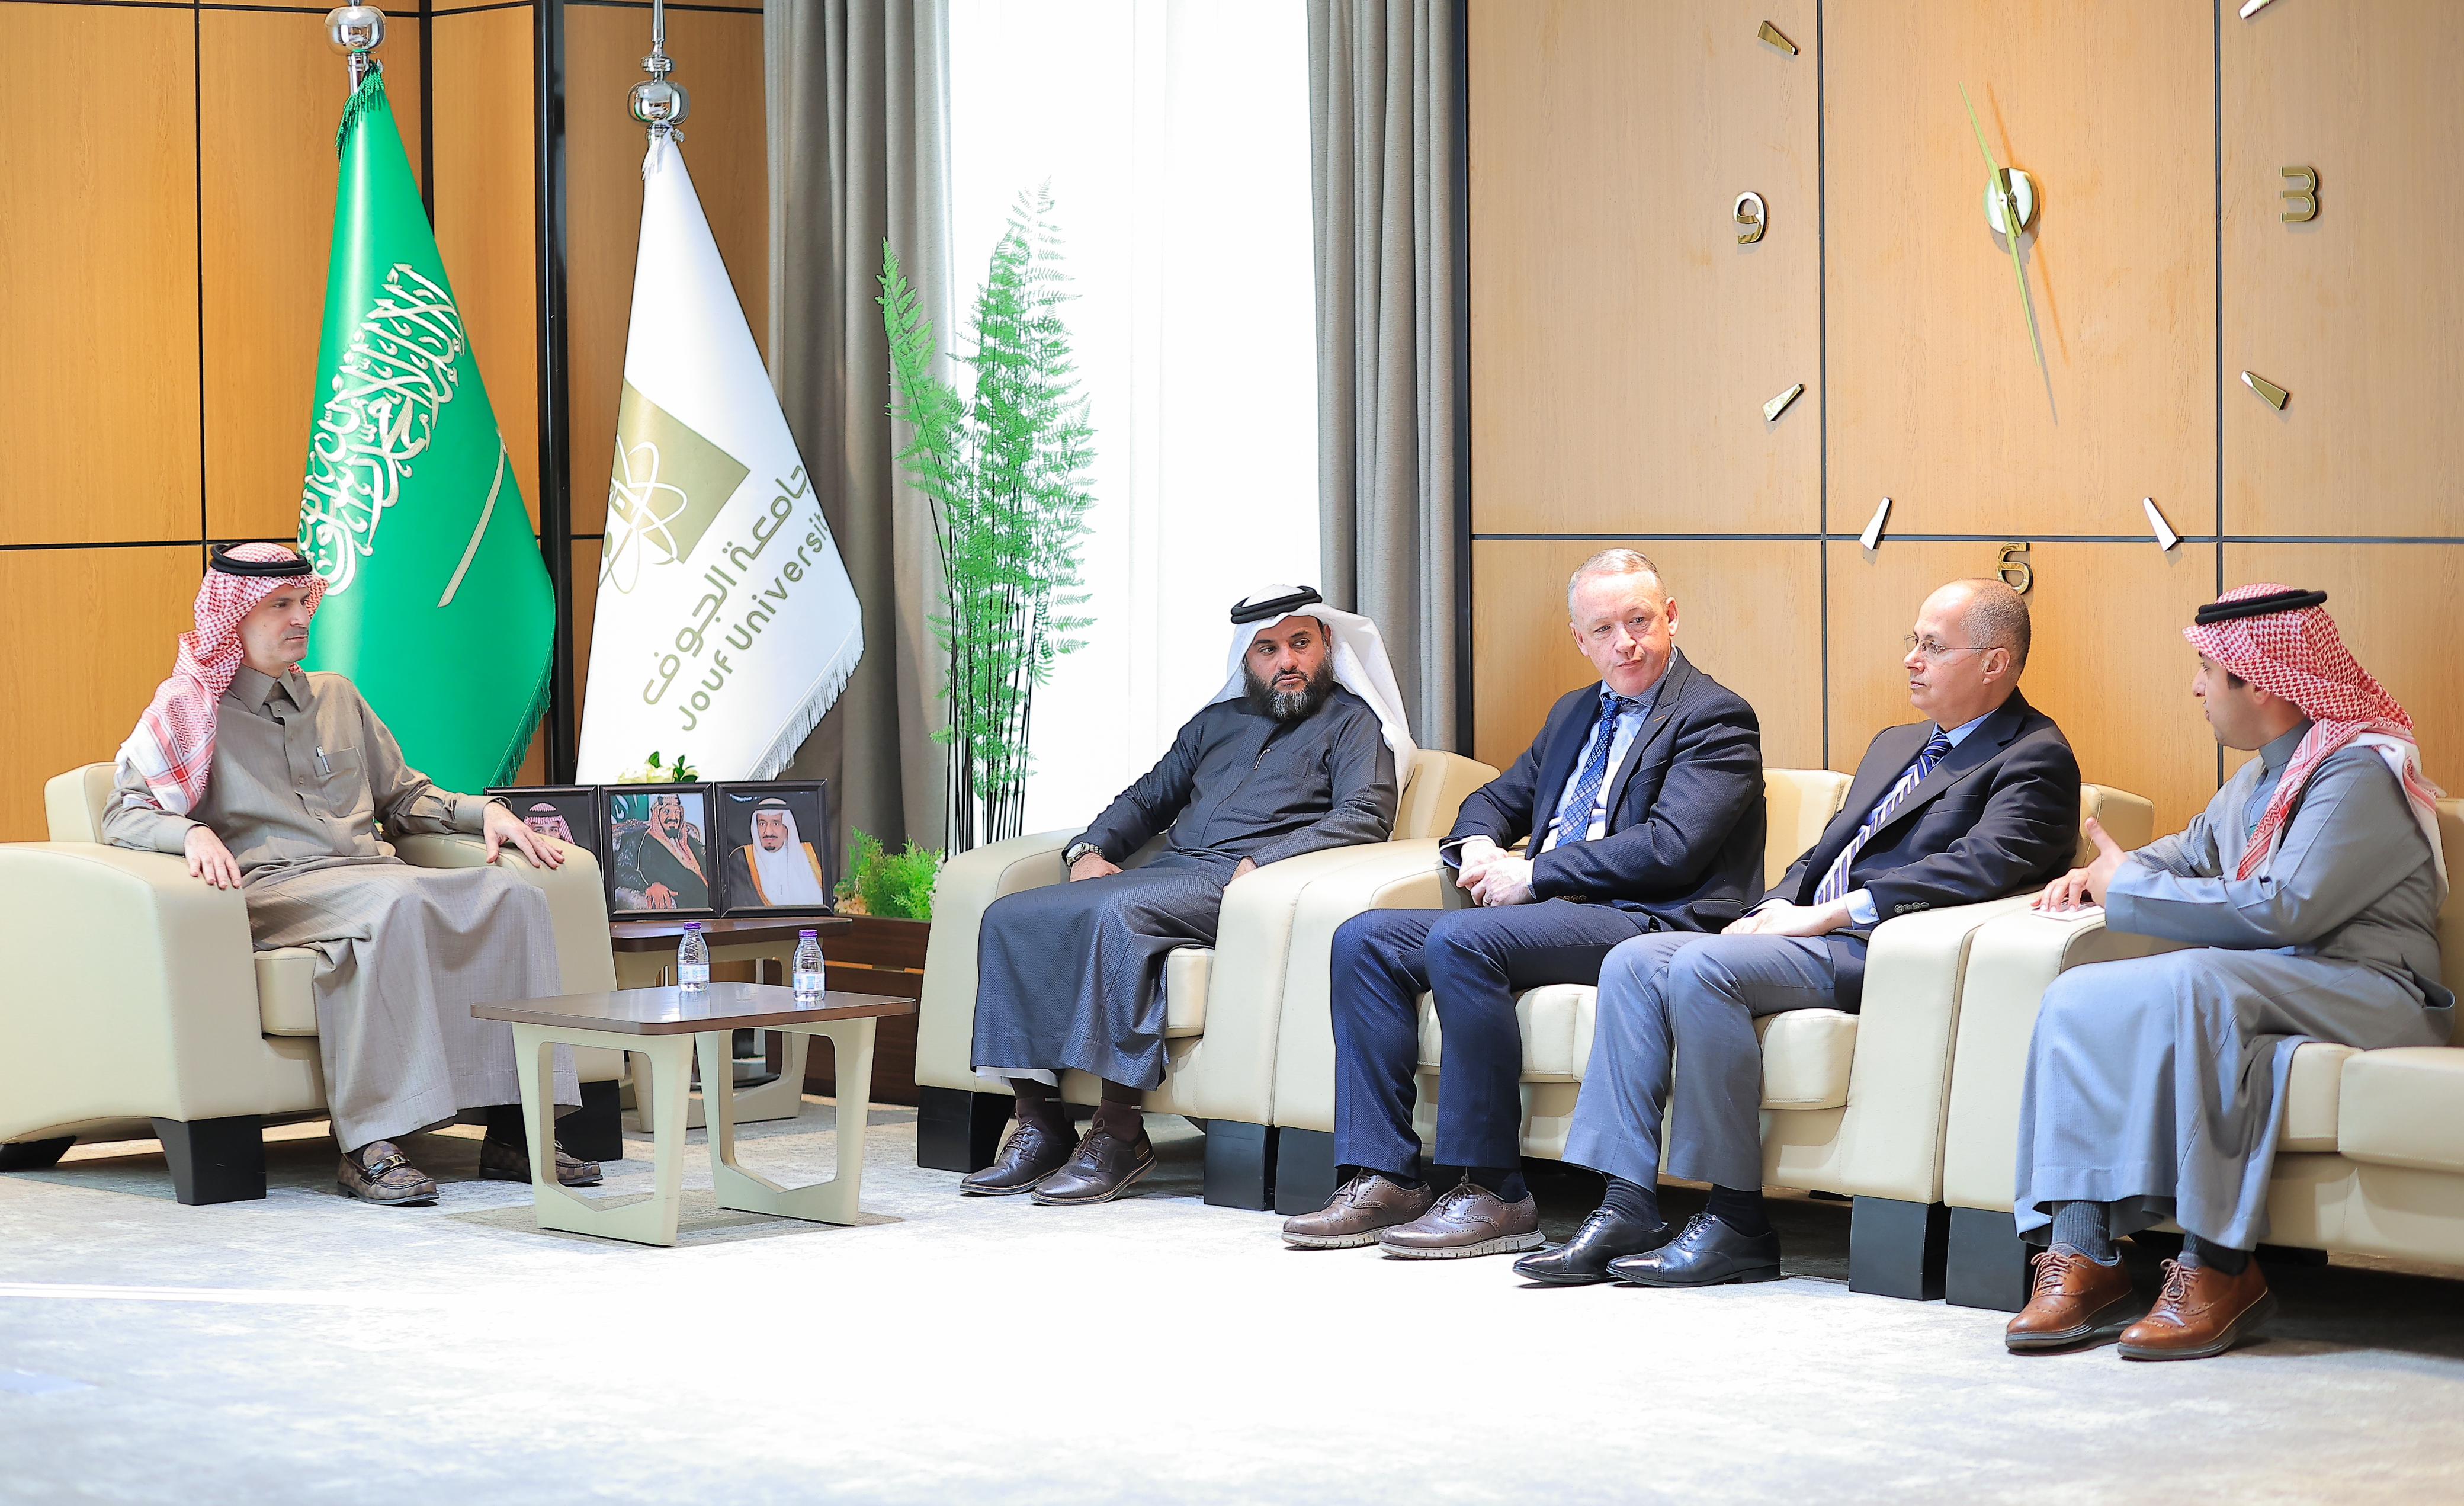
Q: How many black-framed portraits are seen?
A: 3